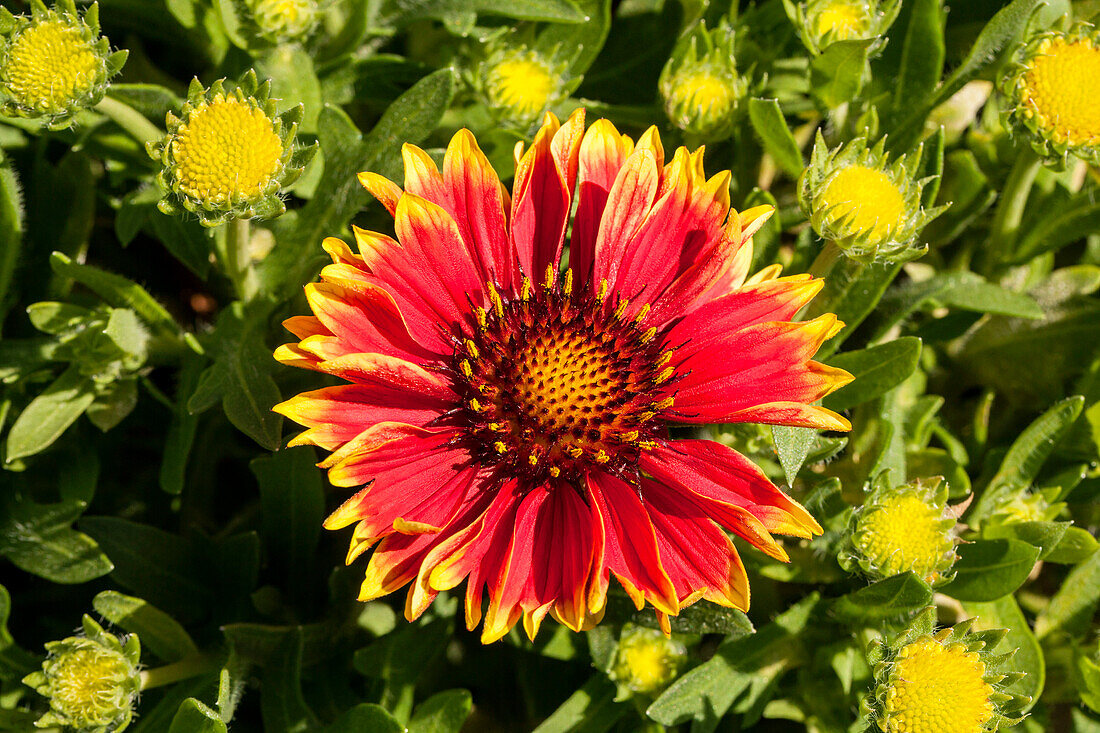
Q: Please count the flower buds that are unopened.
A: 13